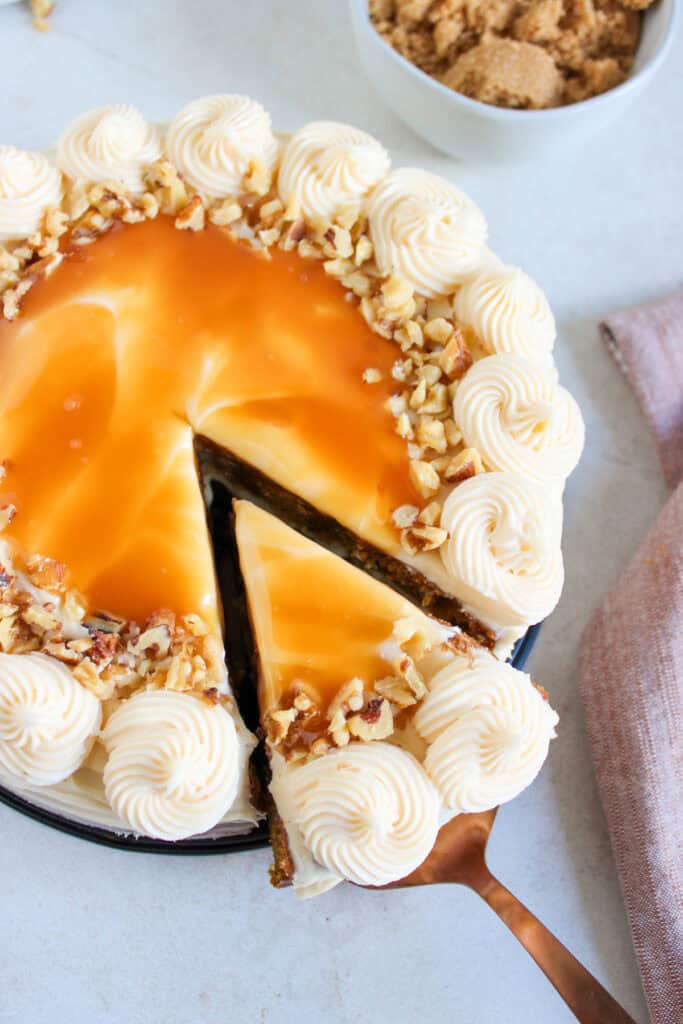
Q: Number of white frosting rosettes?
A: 12